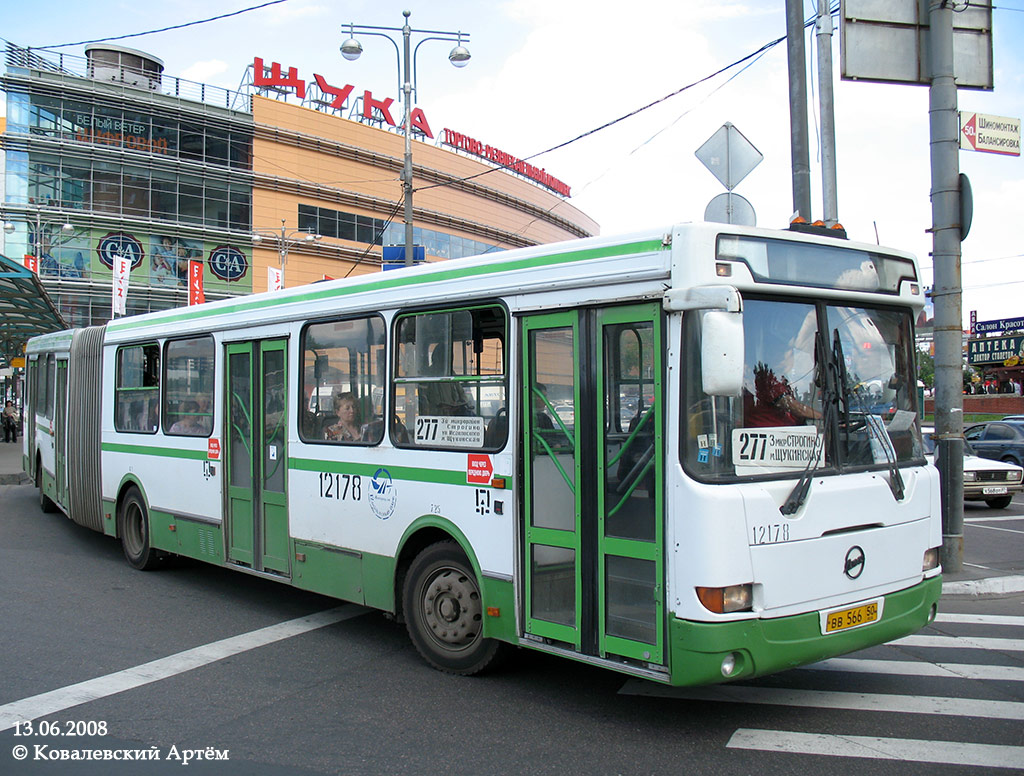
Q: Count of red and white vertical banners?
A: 4